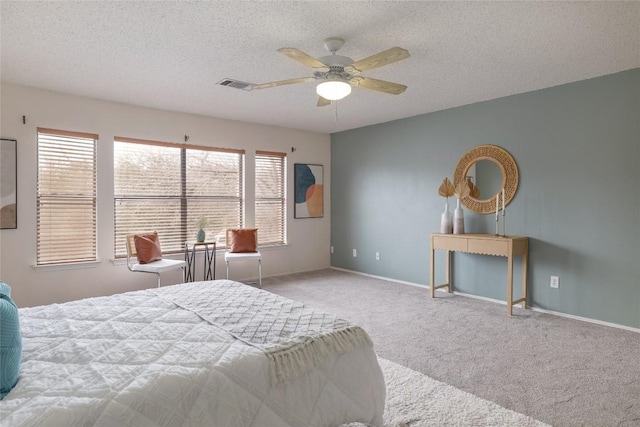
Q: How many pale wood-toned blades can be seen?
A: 5